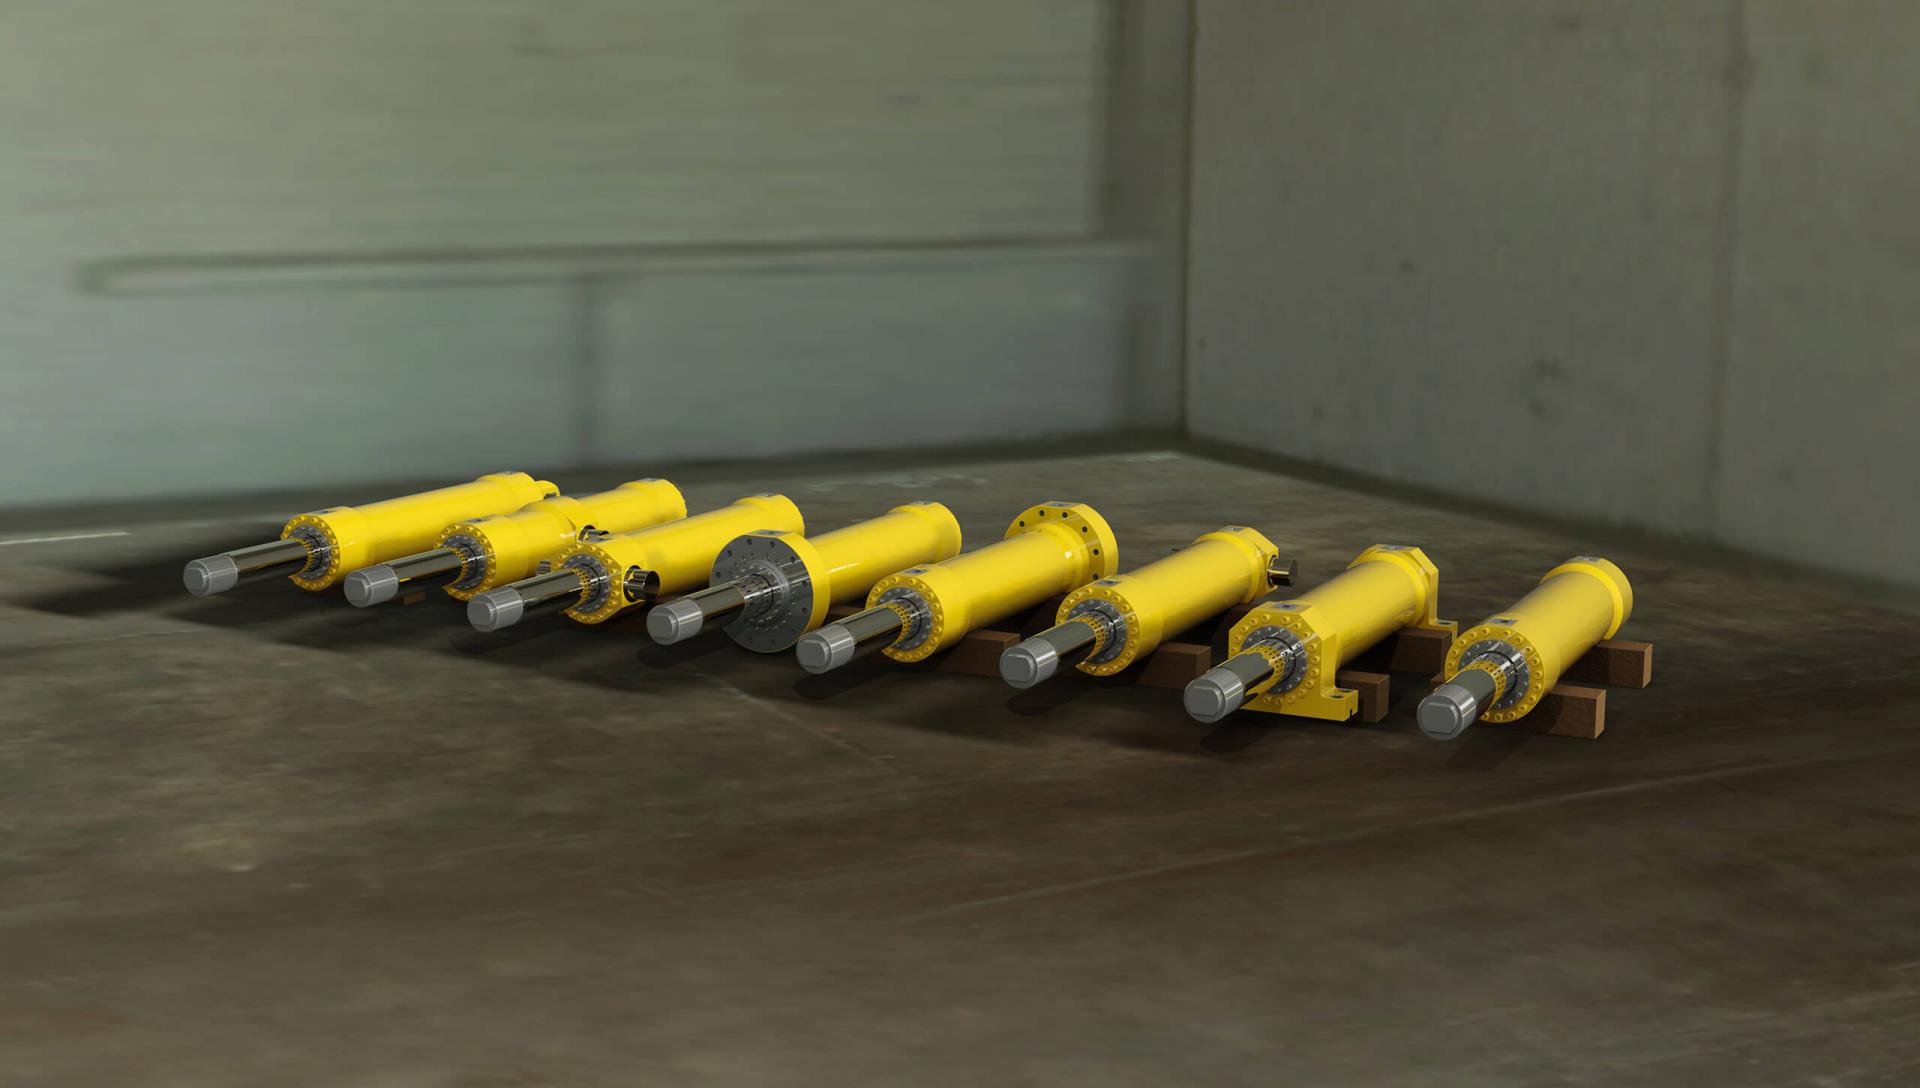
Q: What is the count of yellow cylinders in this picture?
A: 8